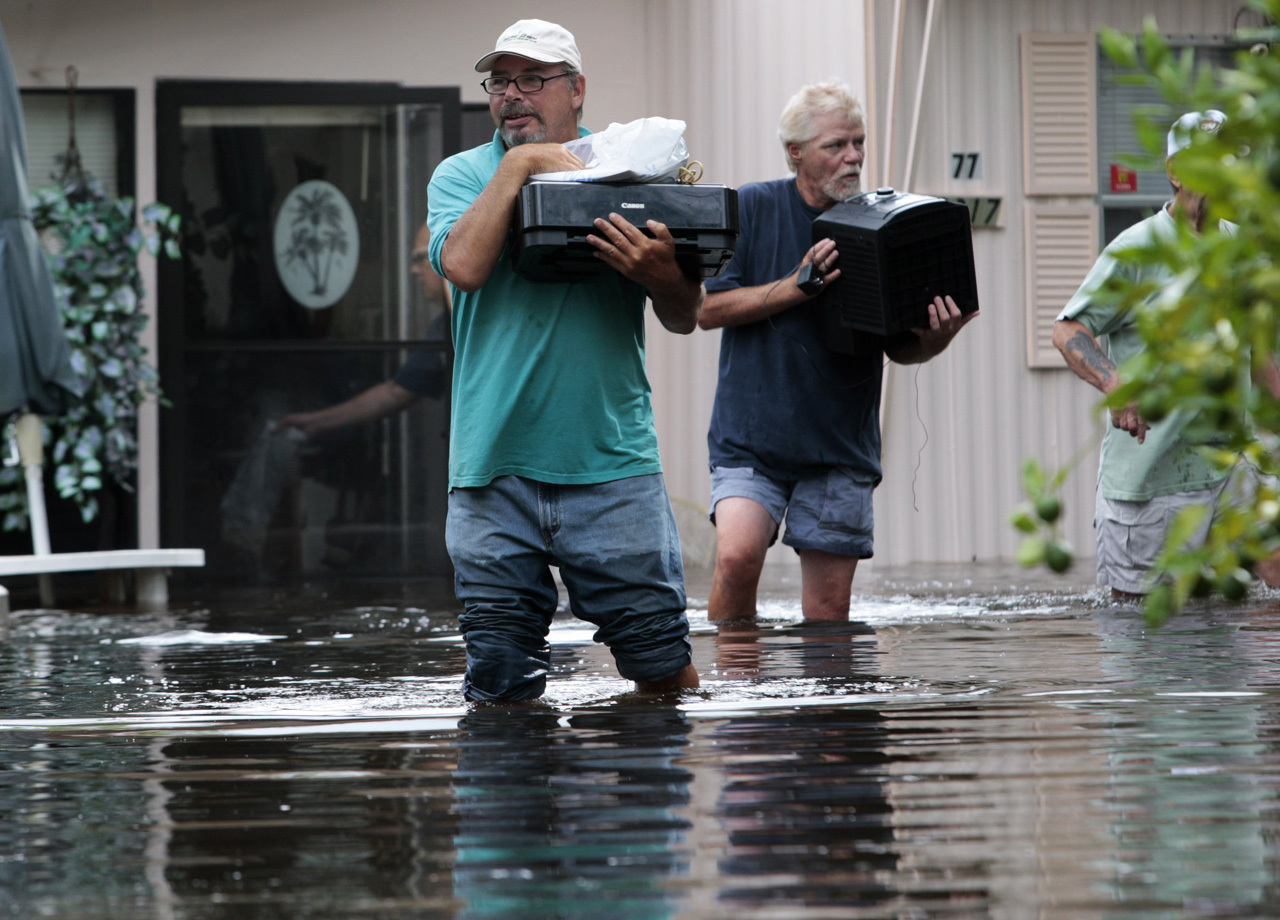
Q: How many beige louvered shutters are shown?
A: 2